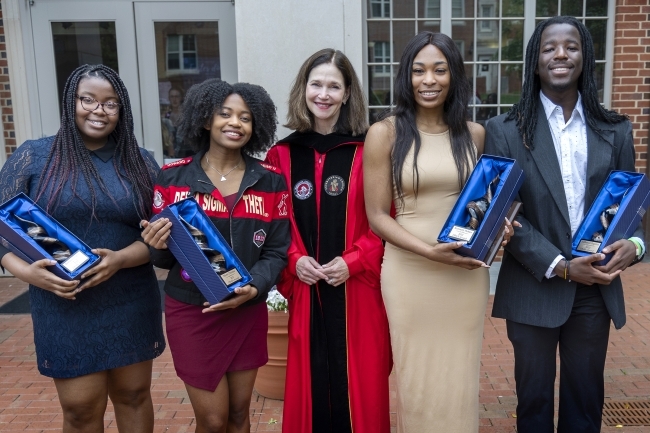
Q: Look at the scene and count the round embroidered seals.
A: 2